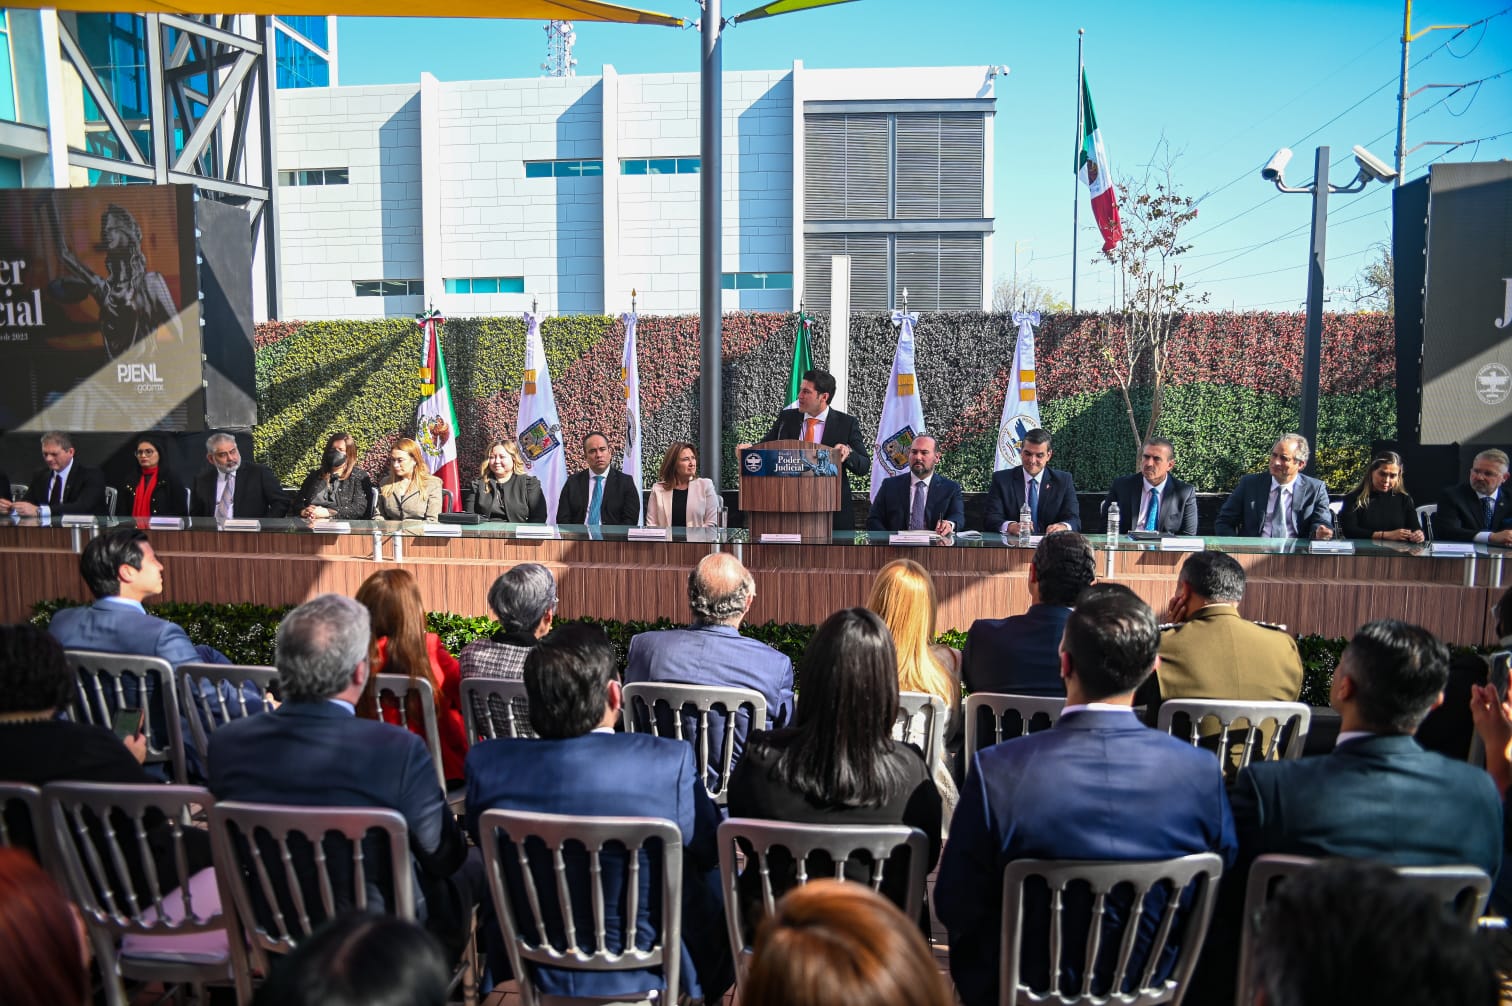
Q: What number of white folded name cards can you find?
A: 13